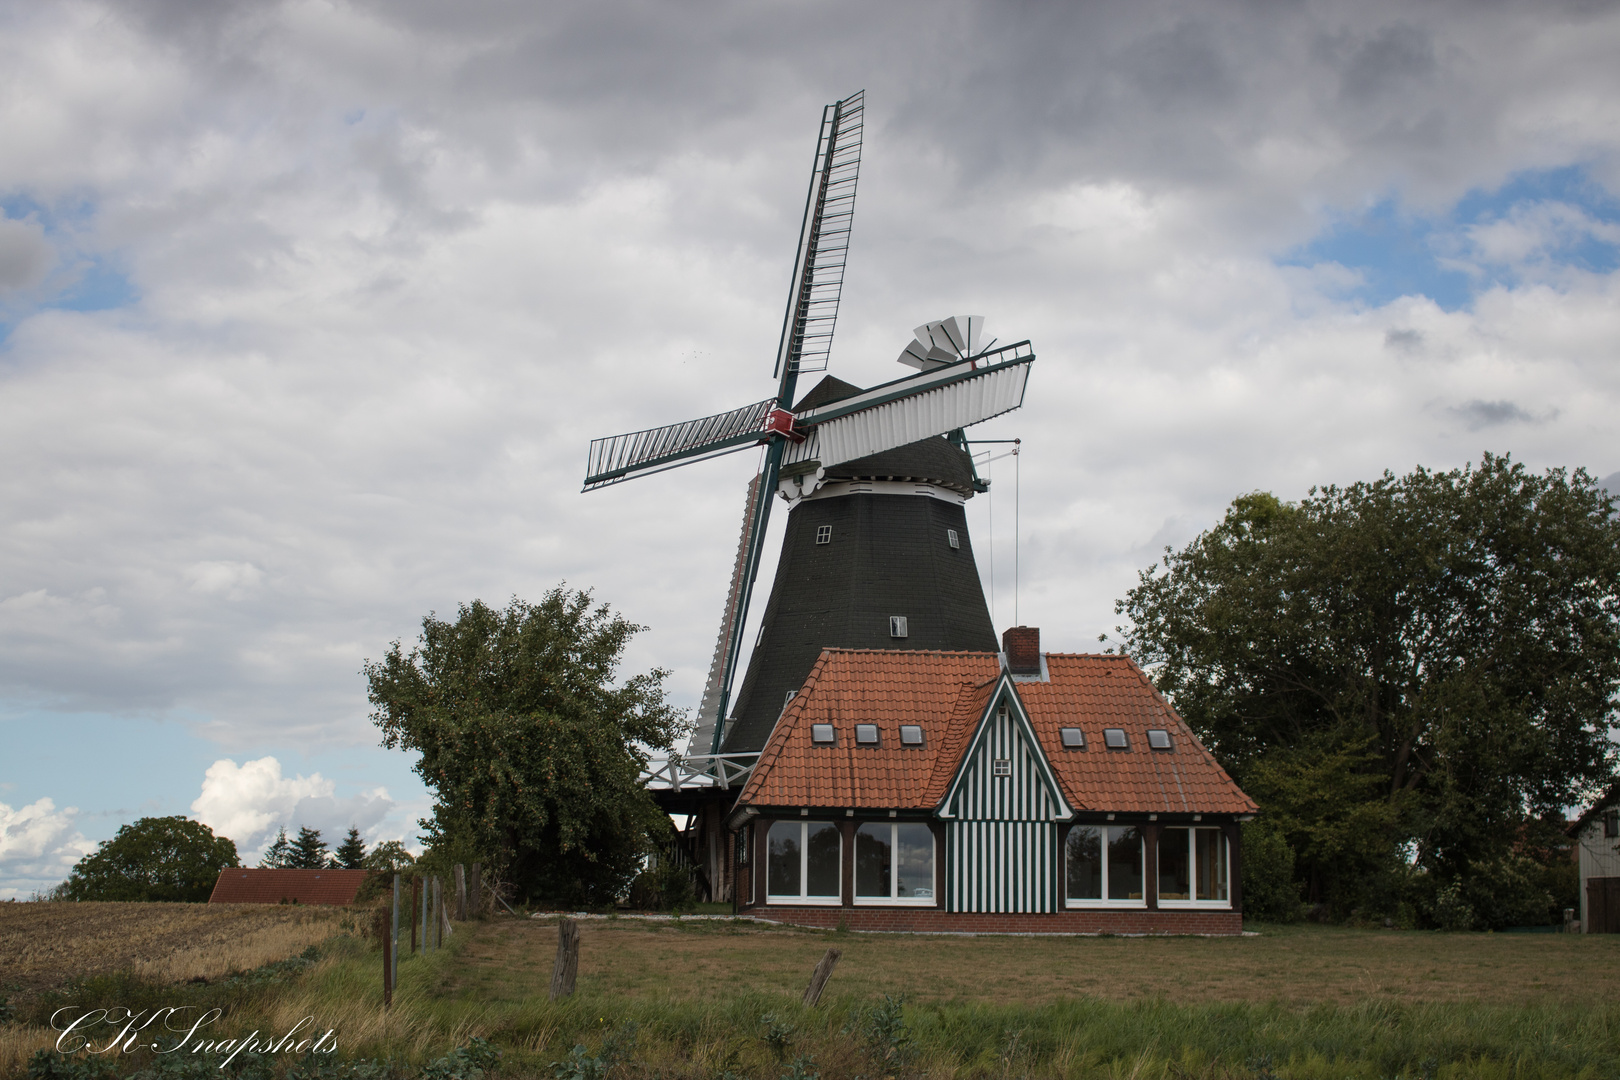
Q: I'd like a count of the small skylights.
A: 6